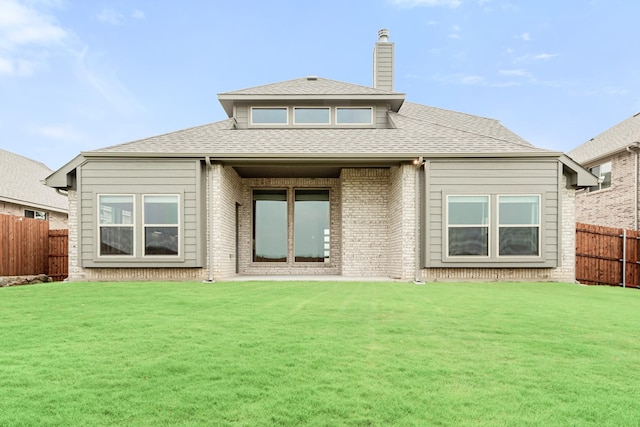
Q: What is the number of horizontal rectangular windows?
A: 3